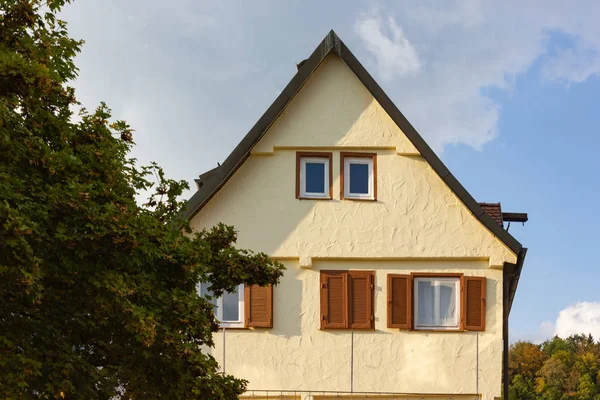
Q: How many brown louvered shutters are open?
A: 3